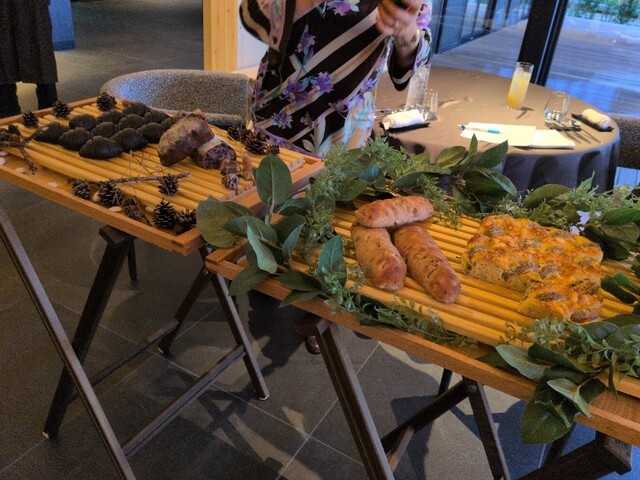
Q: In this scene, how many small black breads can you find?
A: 12